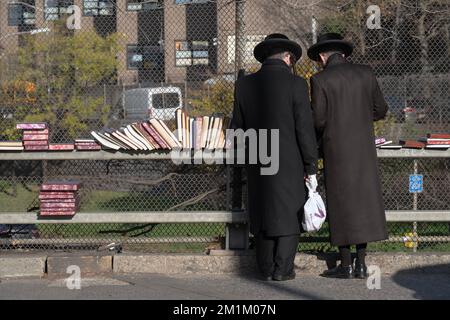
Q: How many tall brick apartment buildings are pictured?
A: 1